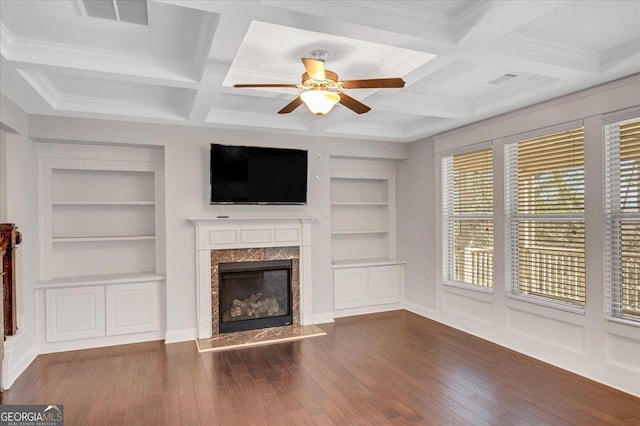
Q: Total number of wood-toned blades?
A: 5